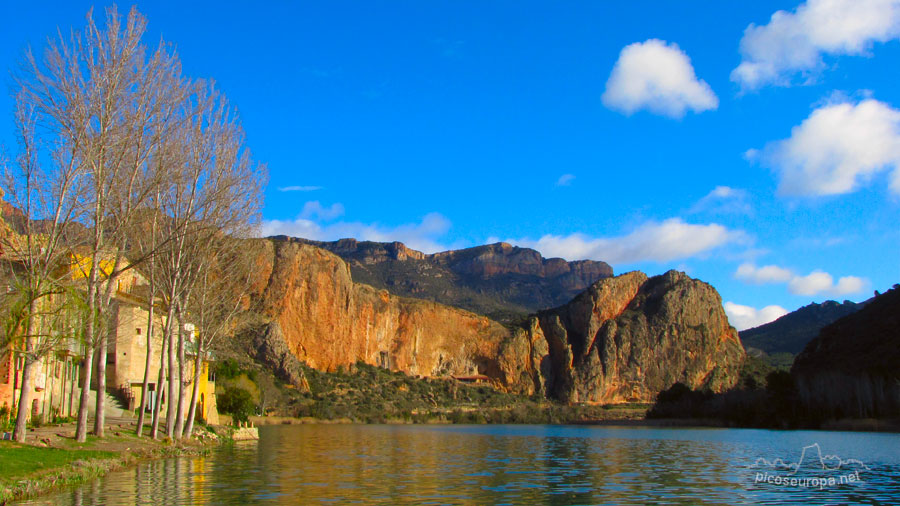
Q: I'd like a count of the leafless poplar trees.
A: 8